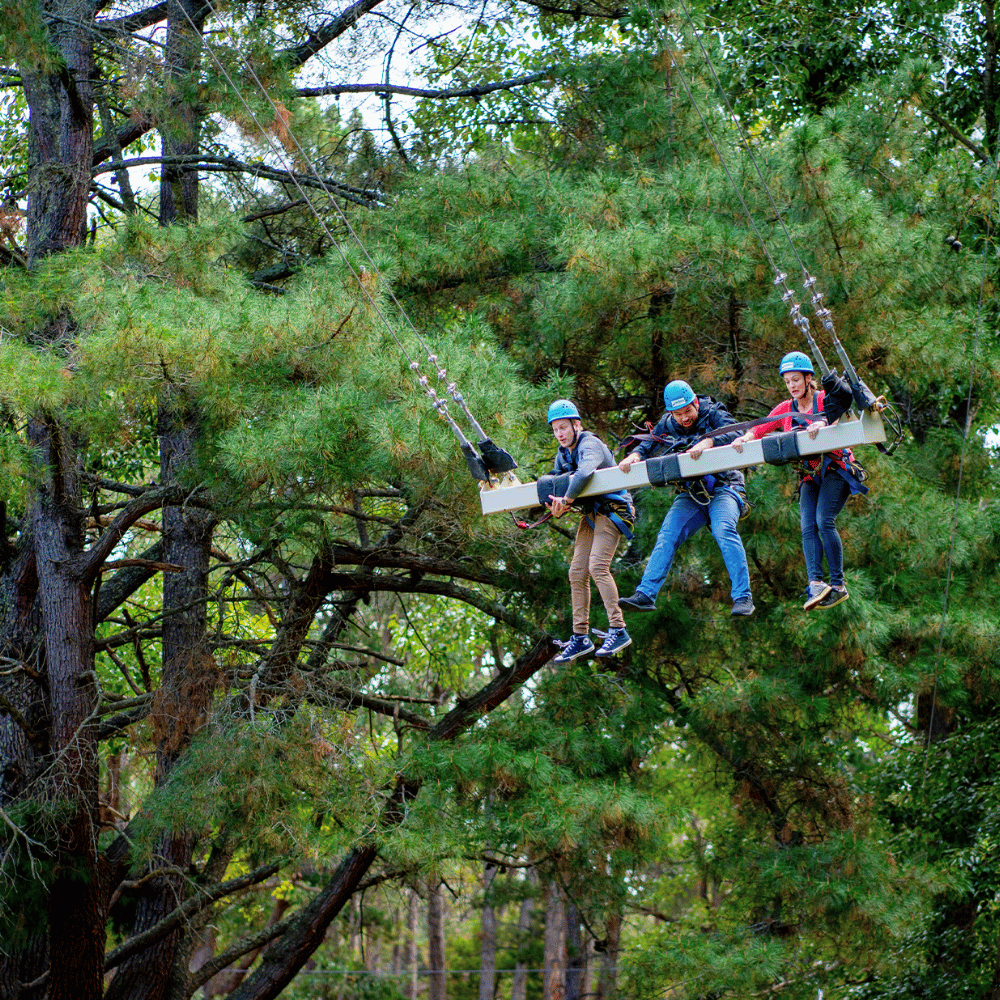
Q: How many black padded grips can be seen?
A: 3